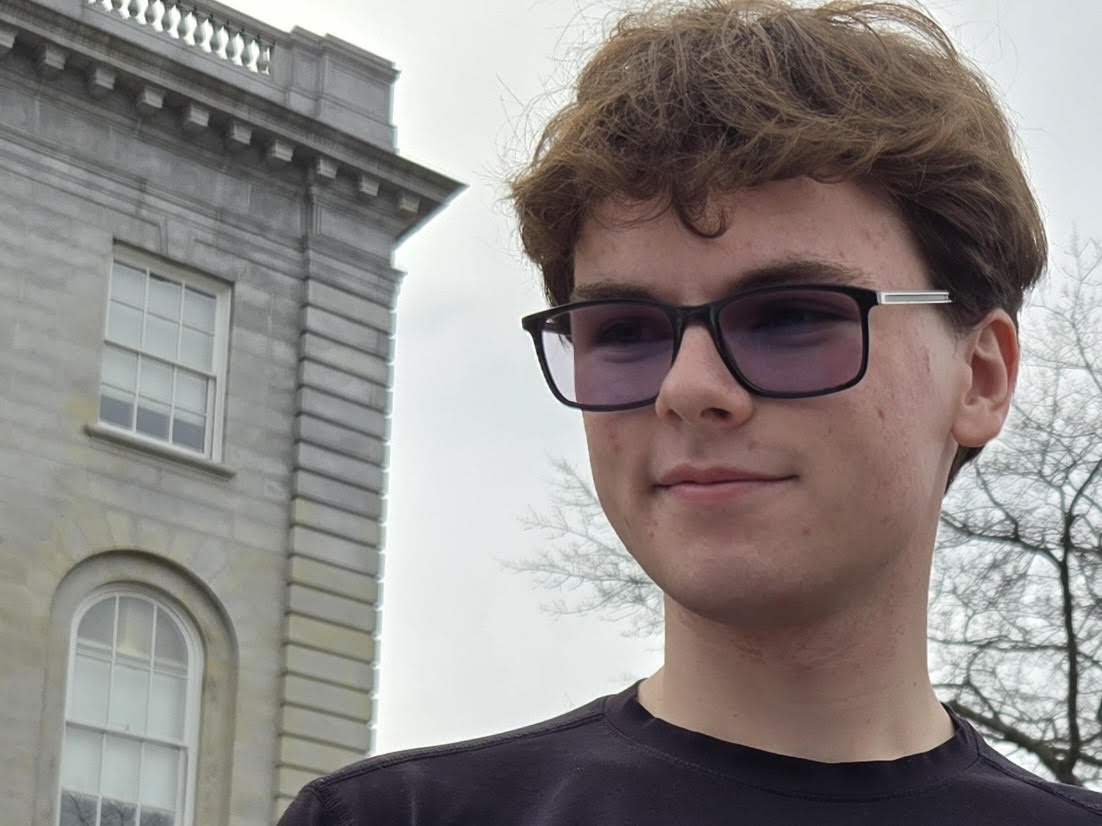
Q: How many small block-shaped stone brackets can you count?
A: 10